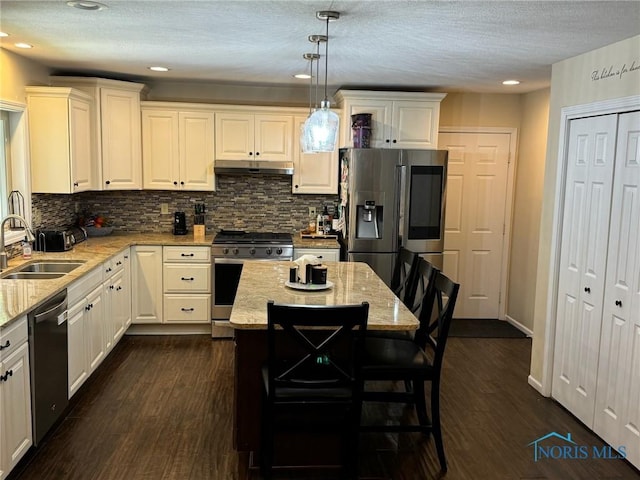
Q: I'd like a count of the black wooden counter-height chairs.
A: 4